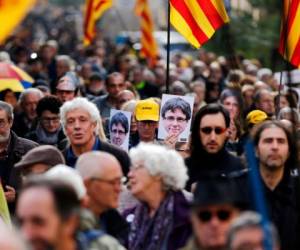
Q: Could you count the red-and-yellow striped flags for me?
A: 5